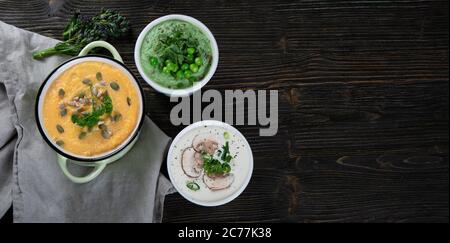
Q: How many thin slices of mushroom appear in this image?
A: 3